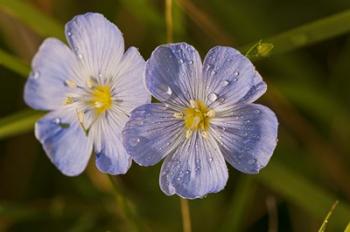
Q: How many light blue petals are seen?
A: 10